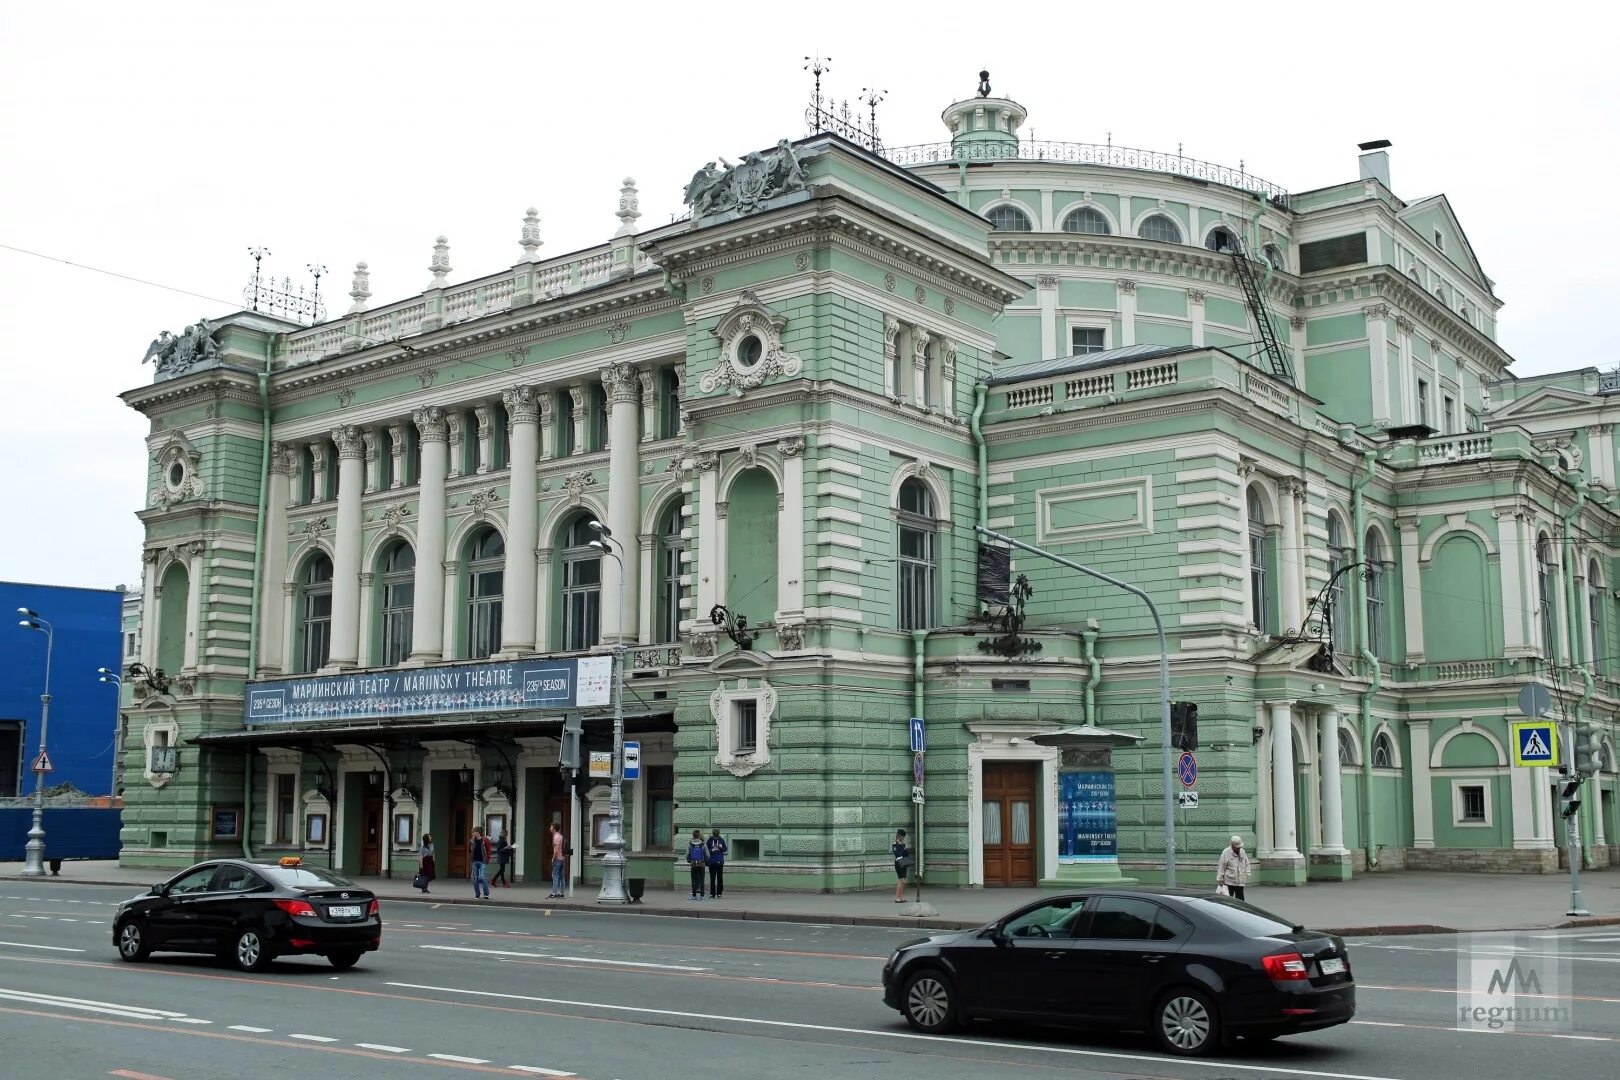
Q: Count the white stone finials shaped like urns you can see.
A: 4